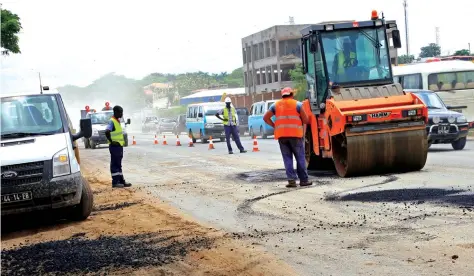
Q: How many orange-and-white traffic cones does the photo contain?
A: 7